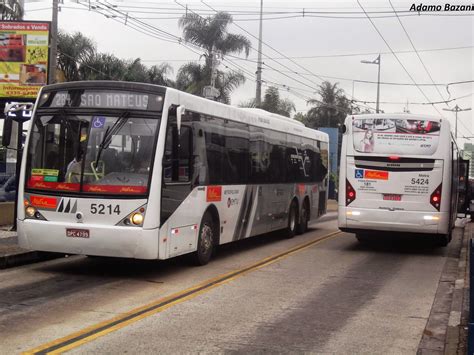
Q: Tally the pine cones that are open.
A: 0